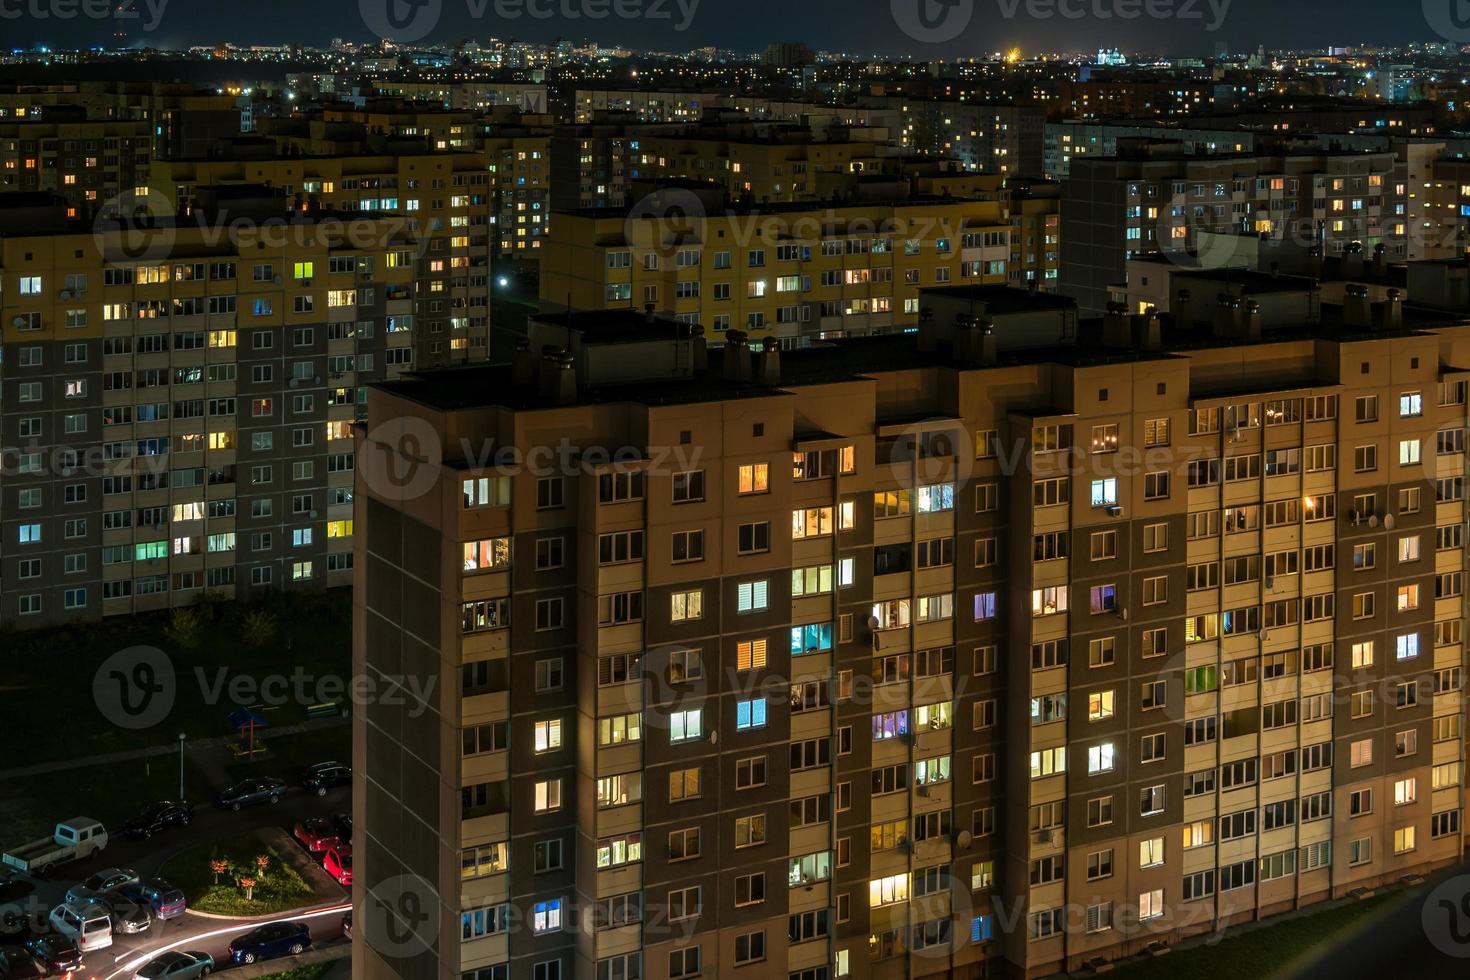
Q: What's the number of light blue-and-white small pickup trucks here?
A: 1